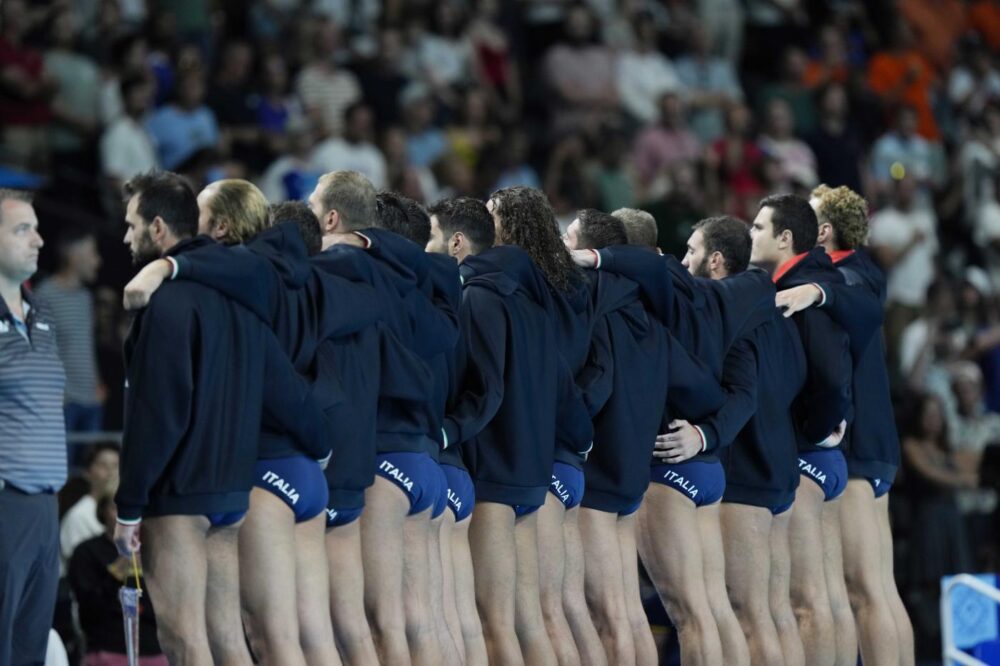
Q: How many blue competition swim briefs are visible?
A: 13